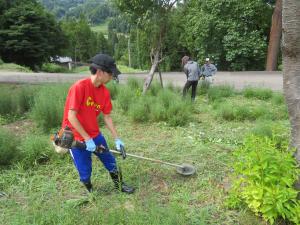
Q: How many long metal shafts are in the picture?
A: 1